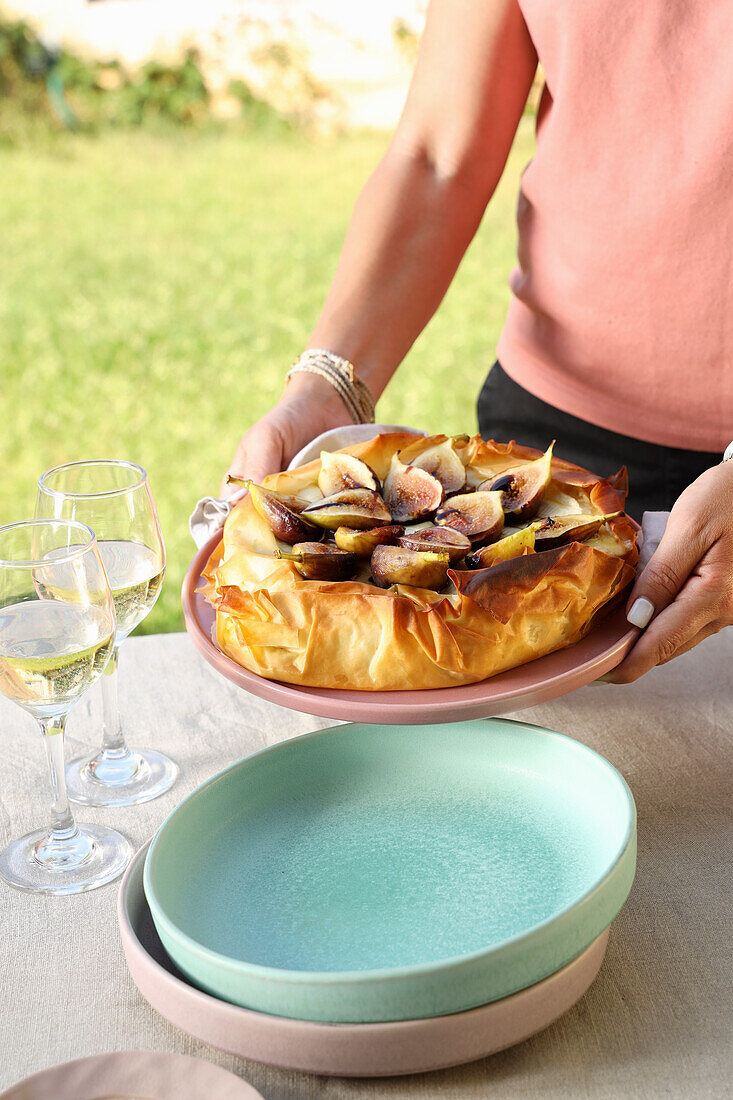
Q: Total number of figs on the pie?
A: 13